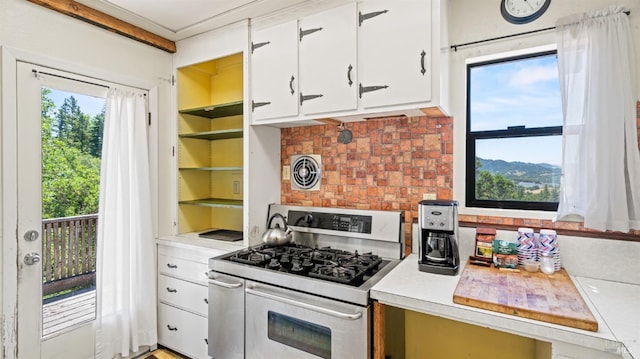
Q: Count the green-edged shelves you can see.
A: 4